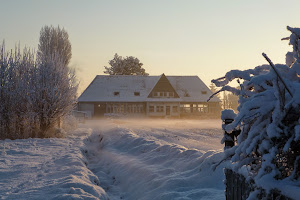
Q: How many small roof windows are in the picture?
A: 4